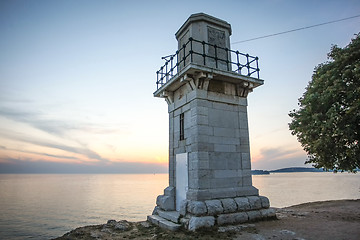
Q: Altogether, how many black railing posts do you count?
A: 13